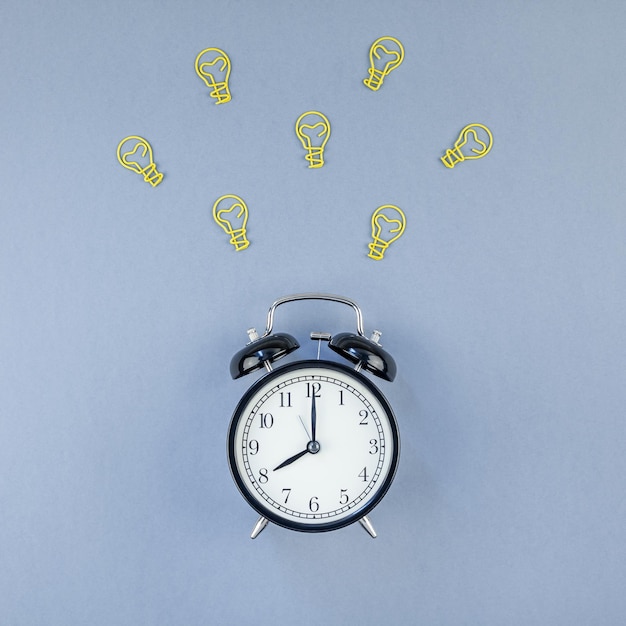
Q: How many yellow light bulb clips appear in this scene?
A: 7